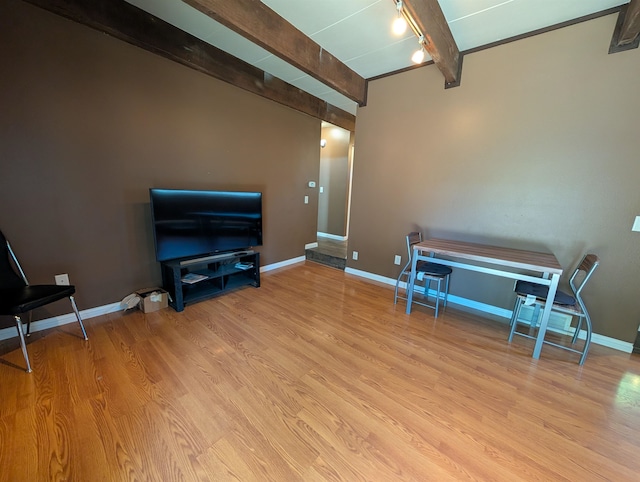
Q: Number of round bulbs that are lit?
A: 2